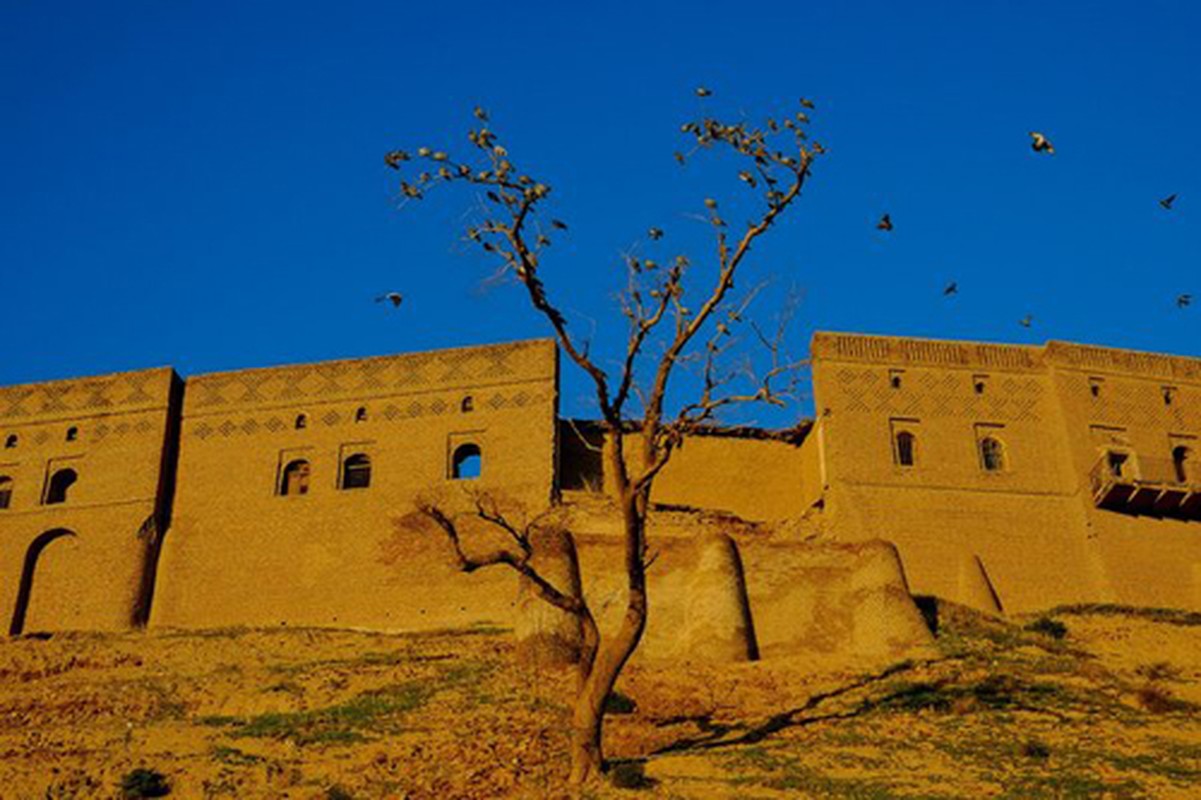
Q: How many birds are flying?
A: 7